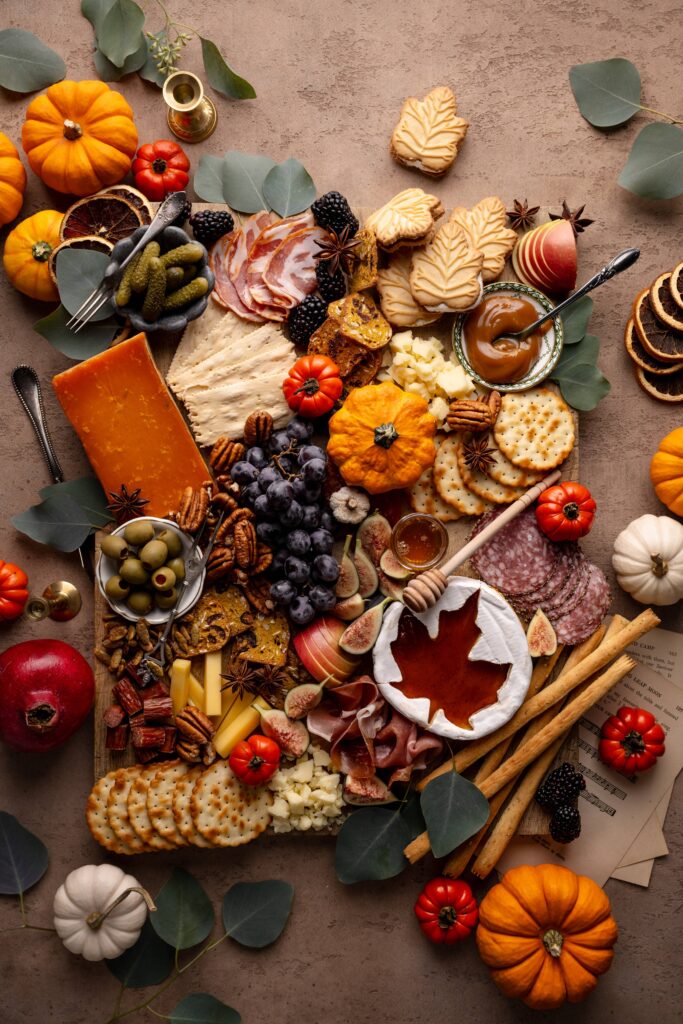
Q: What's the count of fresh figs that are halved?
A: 11